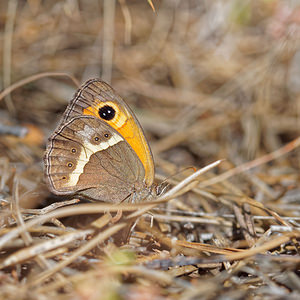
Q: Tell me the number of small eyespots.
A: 5